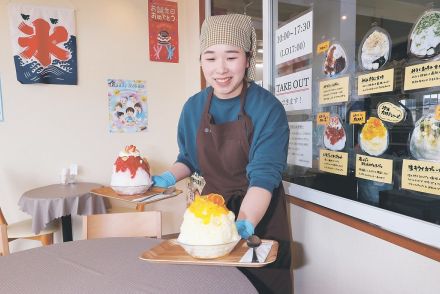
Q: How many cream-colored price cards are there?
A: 6